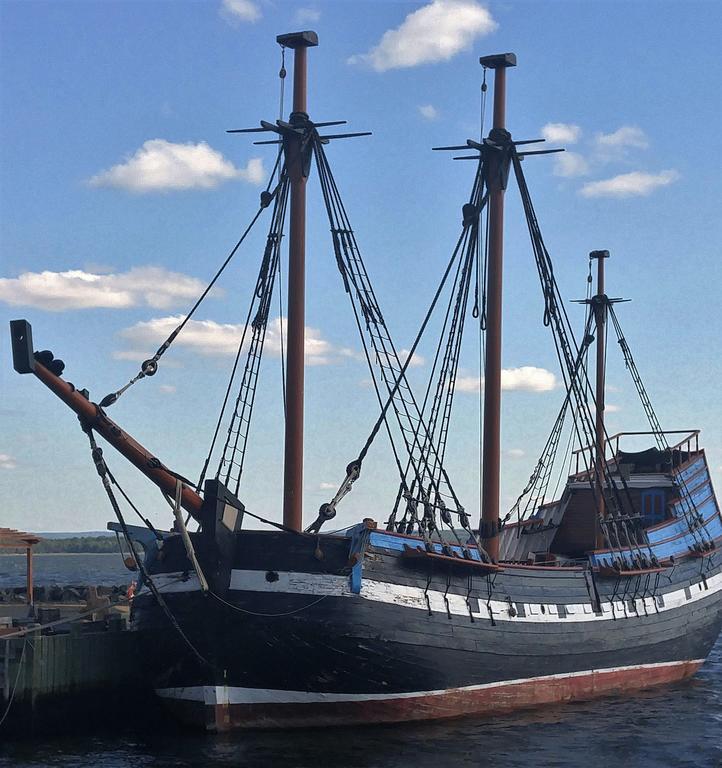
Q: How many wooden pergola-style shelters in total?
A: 1